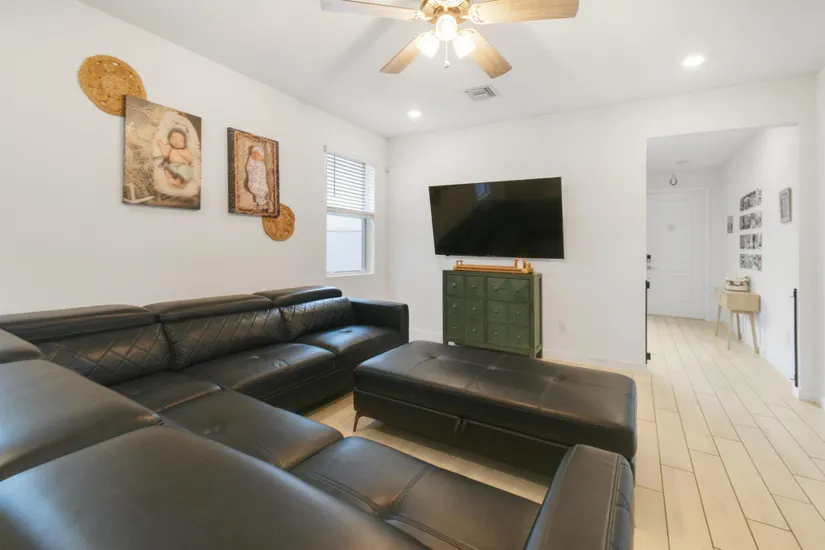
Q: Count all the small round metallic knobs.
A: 12